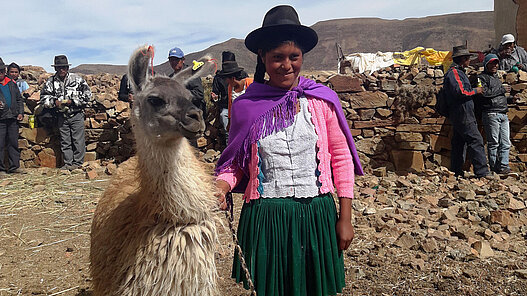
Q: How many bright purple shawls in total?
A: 1